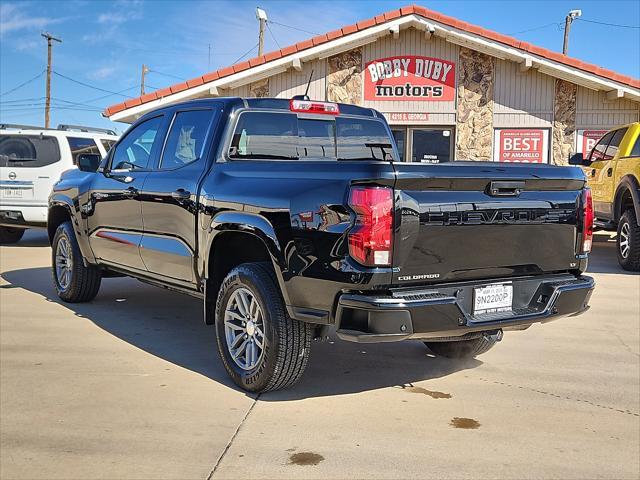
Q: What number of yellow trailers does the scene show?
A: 0